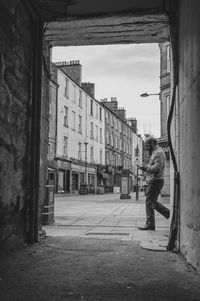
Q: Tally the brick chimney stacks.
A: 5